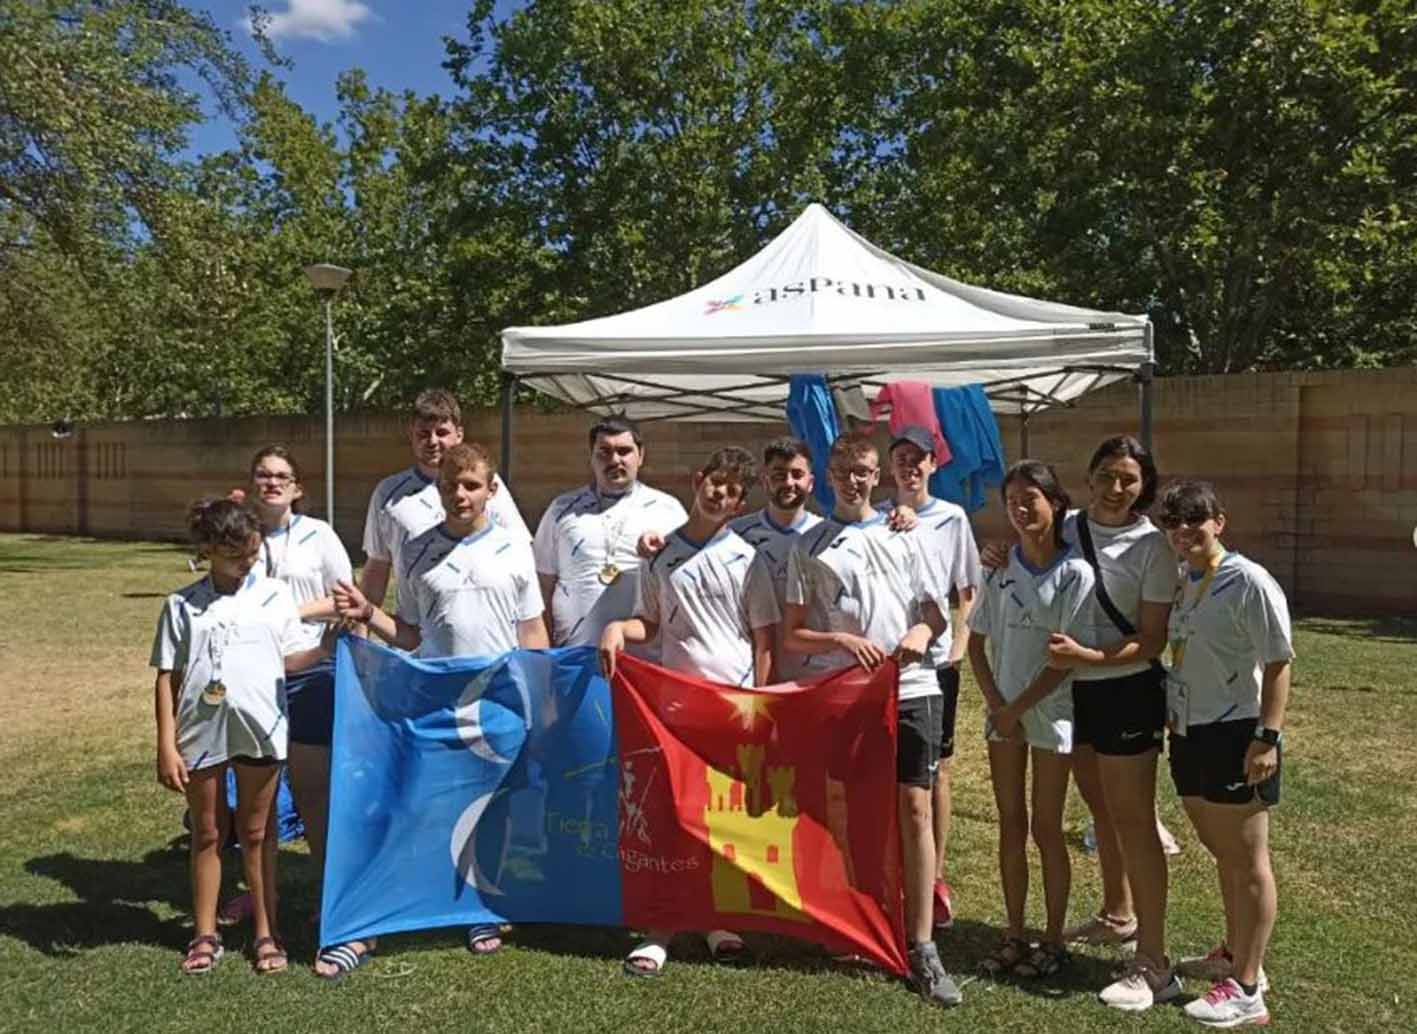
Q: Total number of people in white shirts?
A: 12